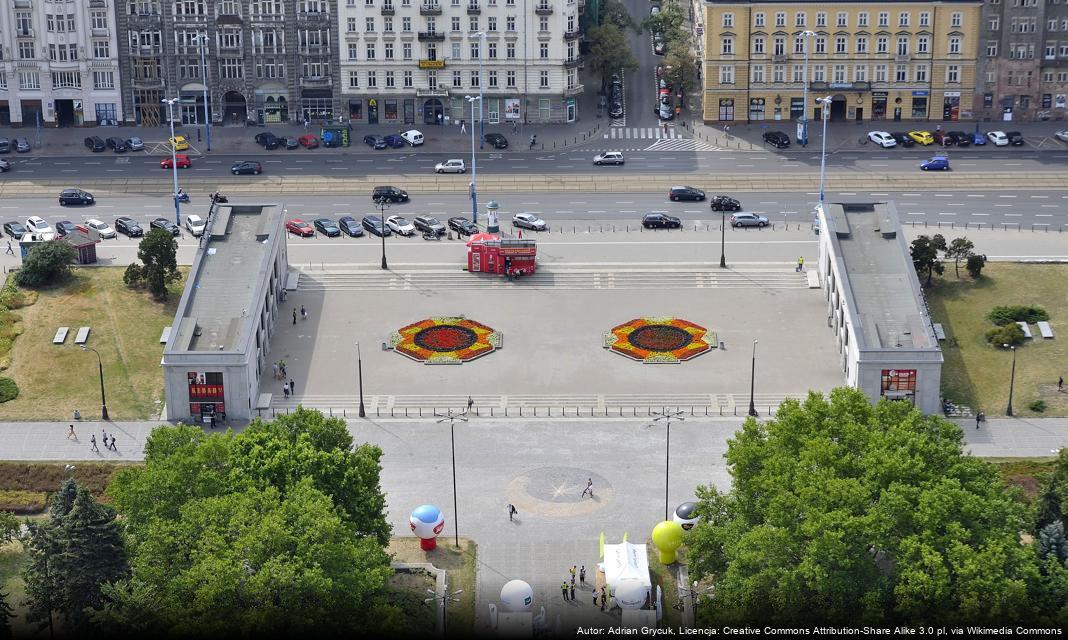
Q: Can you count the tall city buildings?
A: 5